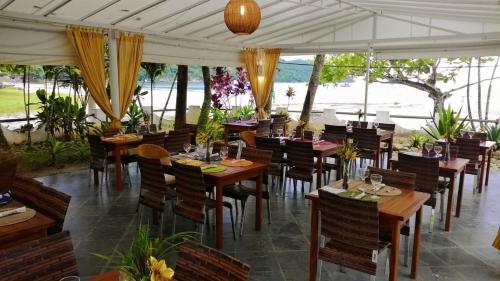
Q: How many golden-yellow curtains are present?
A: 4